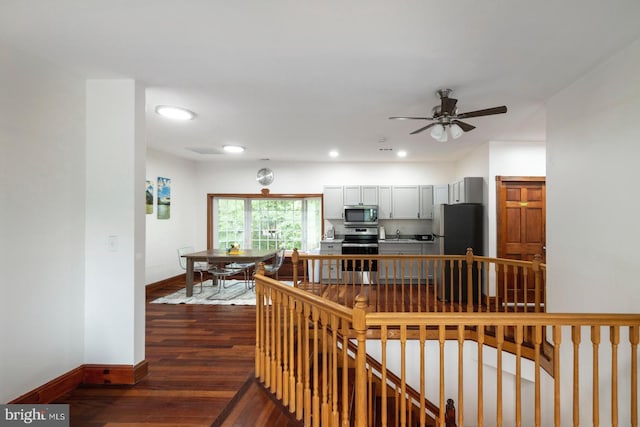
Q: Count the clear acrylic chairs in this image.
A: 4